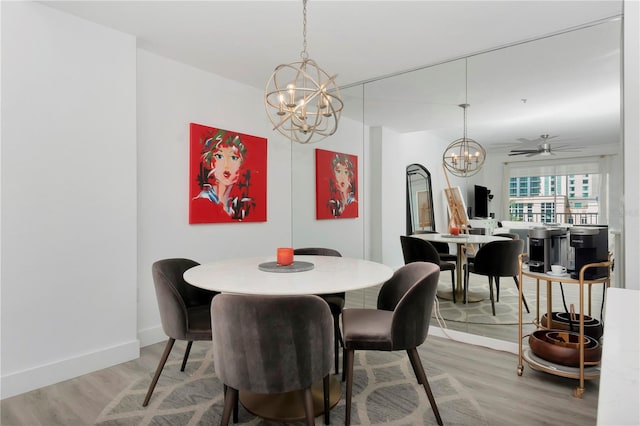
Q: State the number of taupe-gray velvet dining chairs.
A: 4